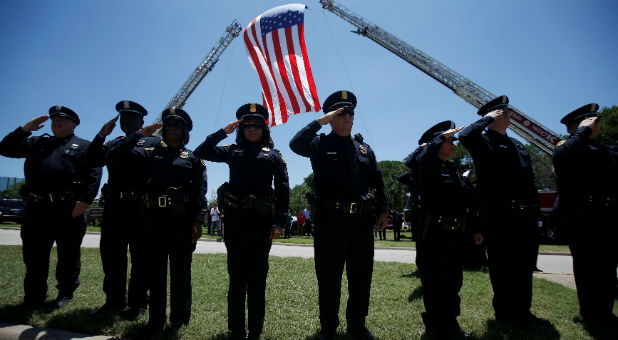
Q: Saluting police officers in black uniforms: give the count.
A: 8